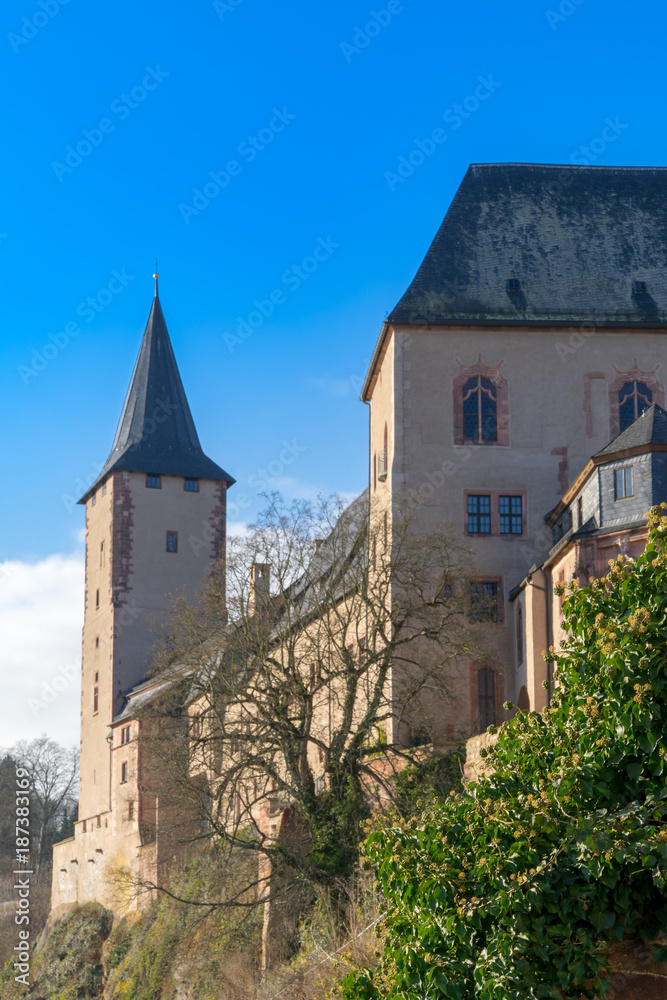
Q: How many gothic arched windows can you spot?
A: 2